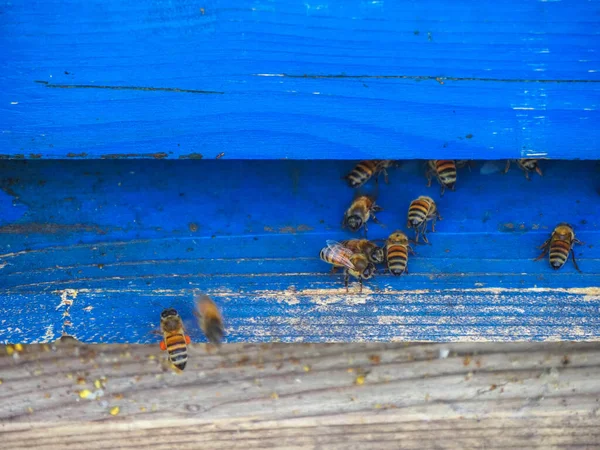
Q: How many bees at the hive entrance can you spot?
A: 11